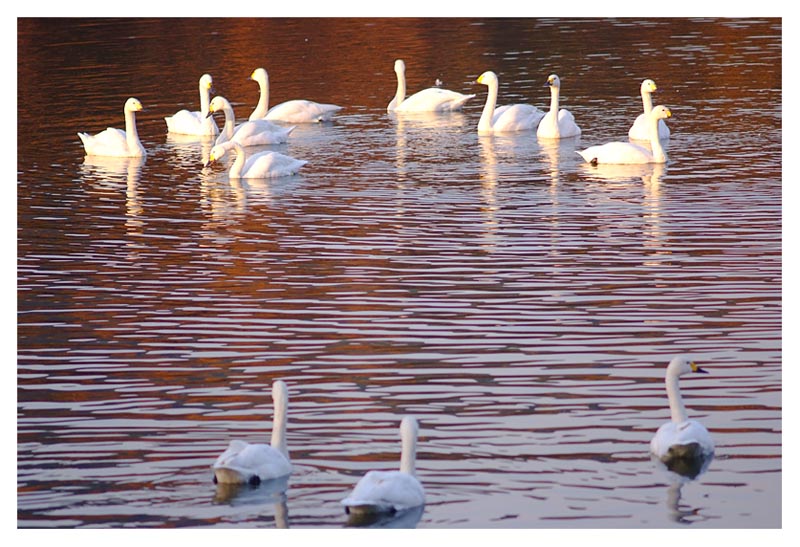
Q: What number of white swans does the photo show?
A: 13